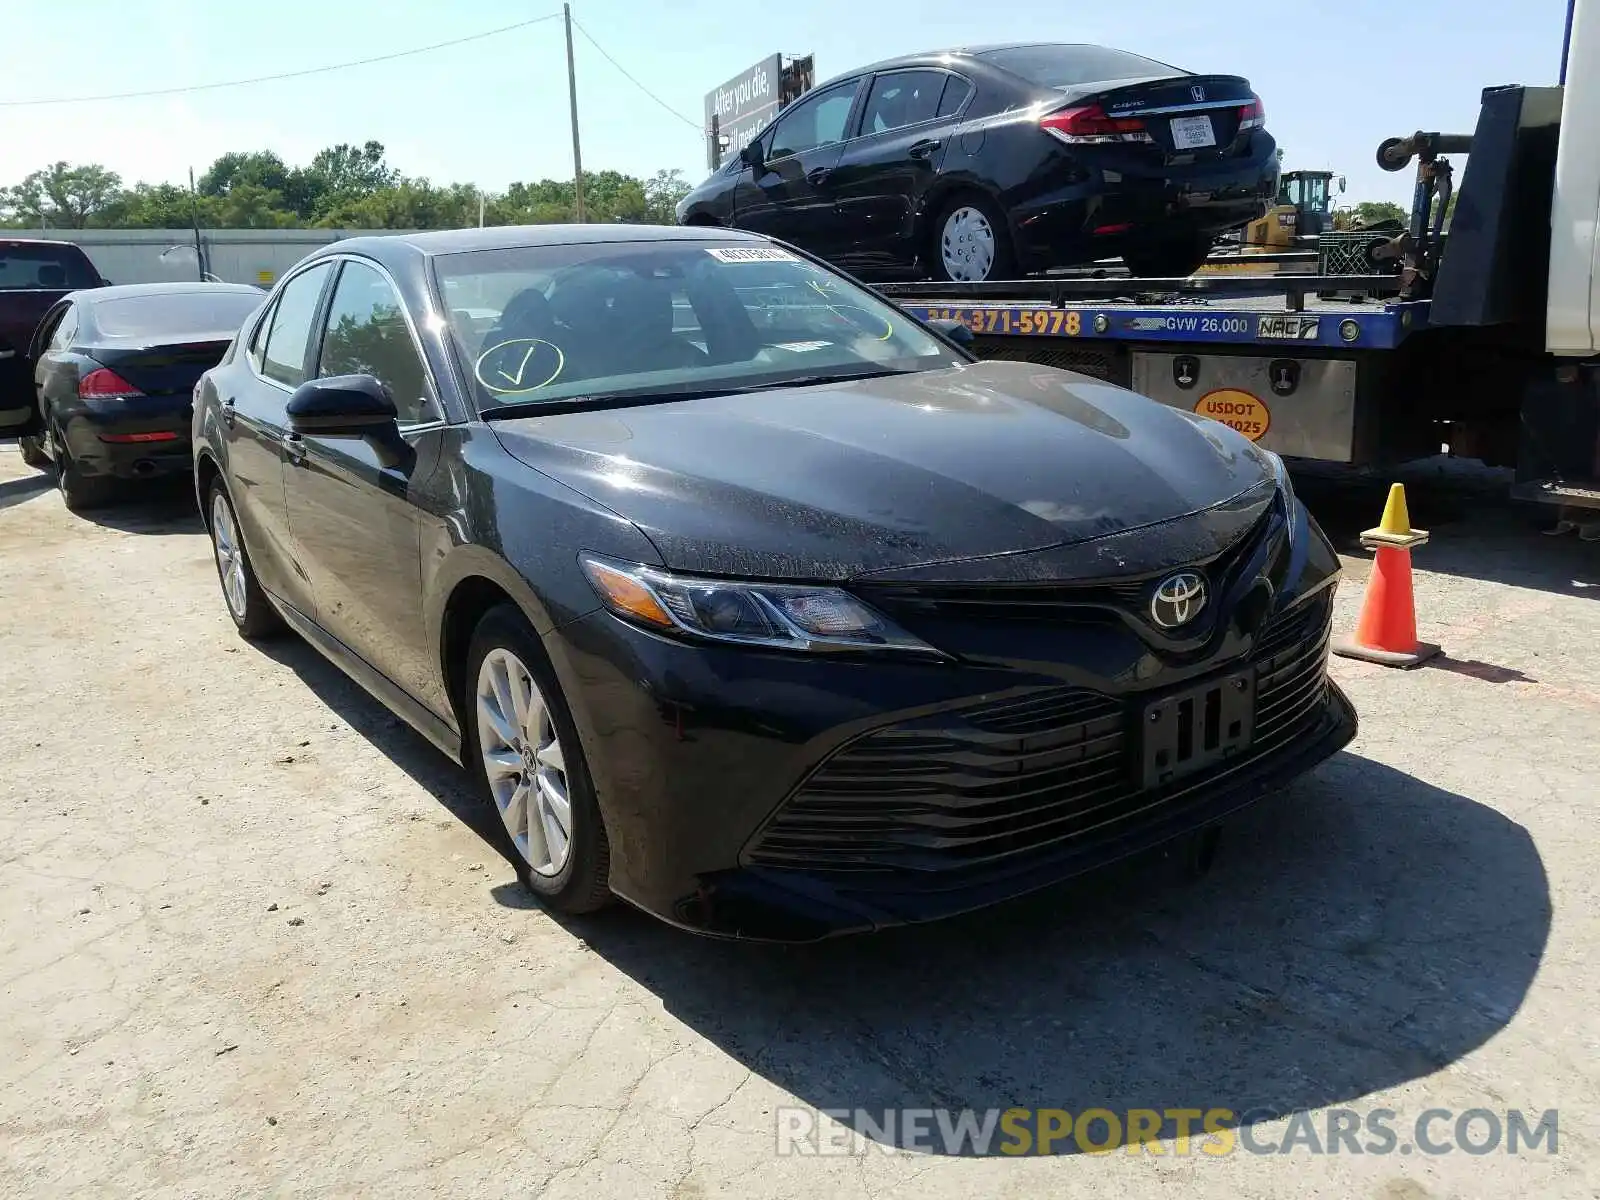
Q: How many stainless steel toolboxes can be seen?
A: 1